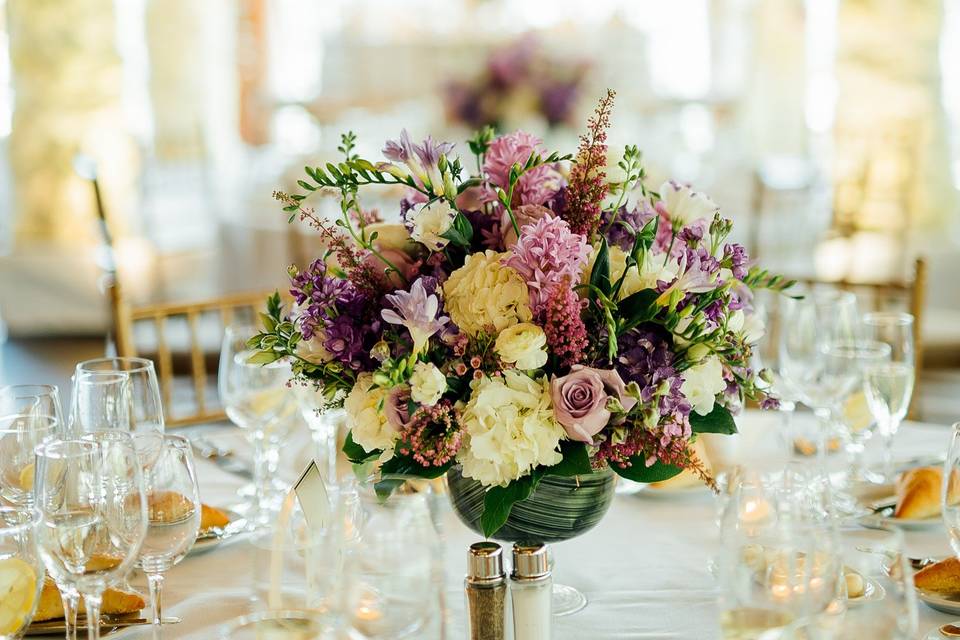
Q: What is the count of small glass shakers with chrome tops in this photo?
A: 2